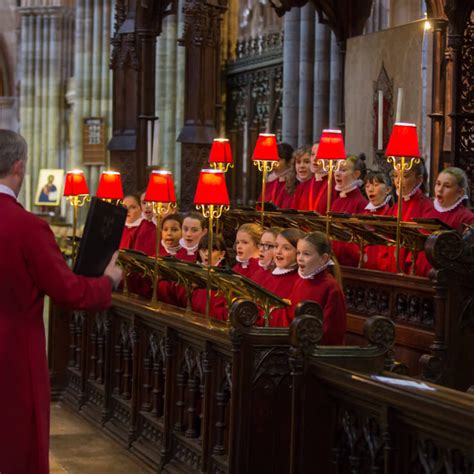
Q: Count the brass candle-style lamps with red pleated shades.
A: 8